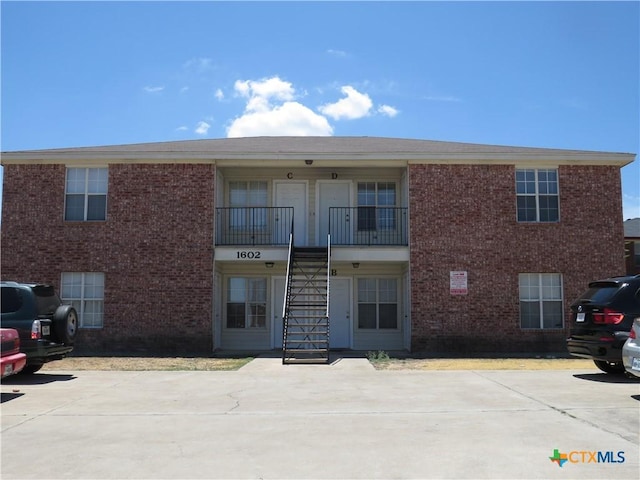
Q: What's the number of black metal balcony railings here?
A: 2